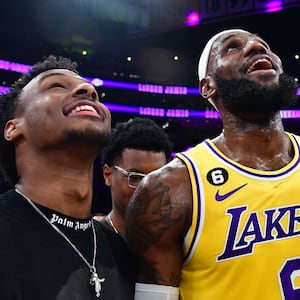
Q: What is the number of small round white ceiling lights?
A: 4